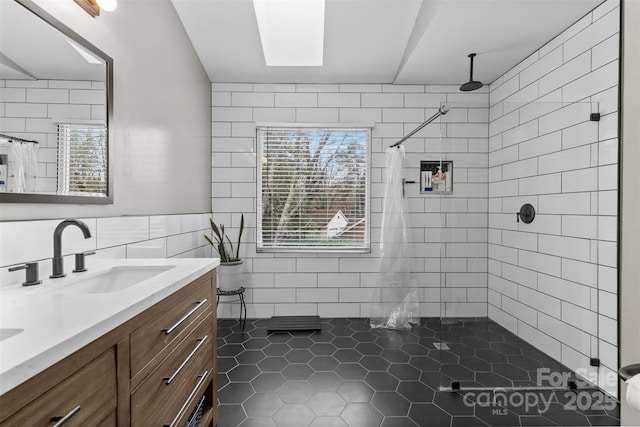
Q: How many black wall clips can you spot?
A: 2